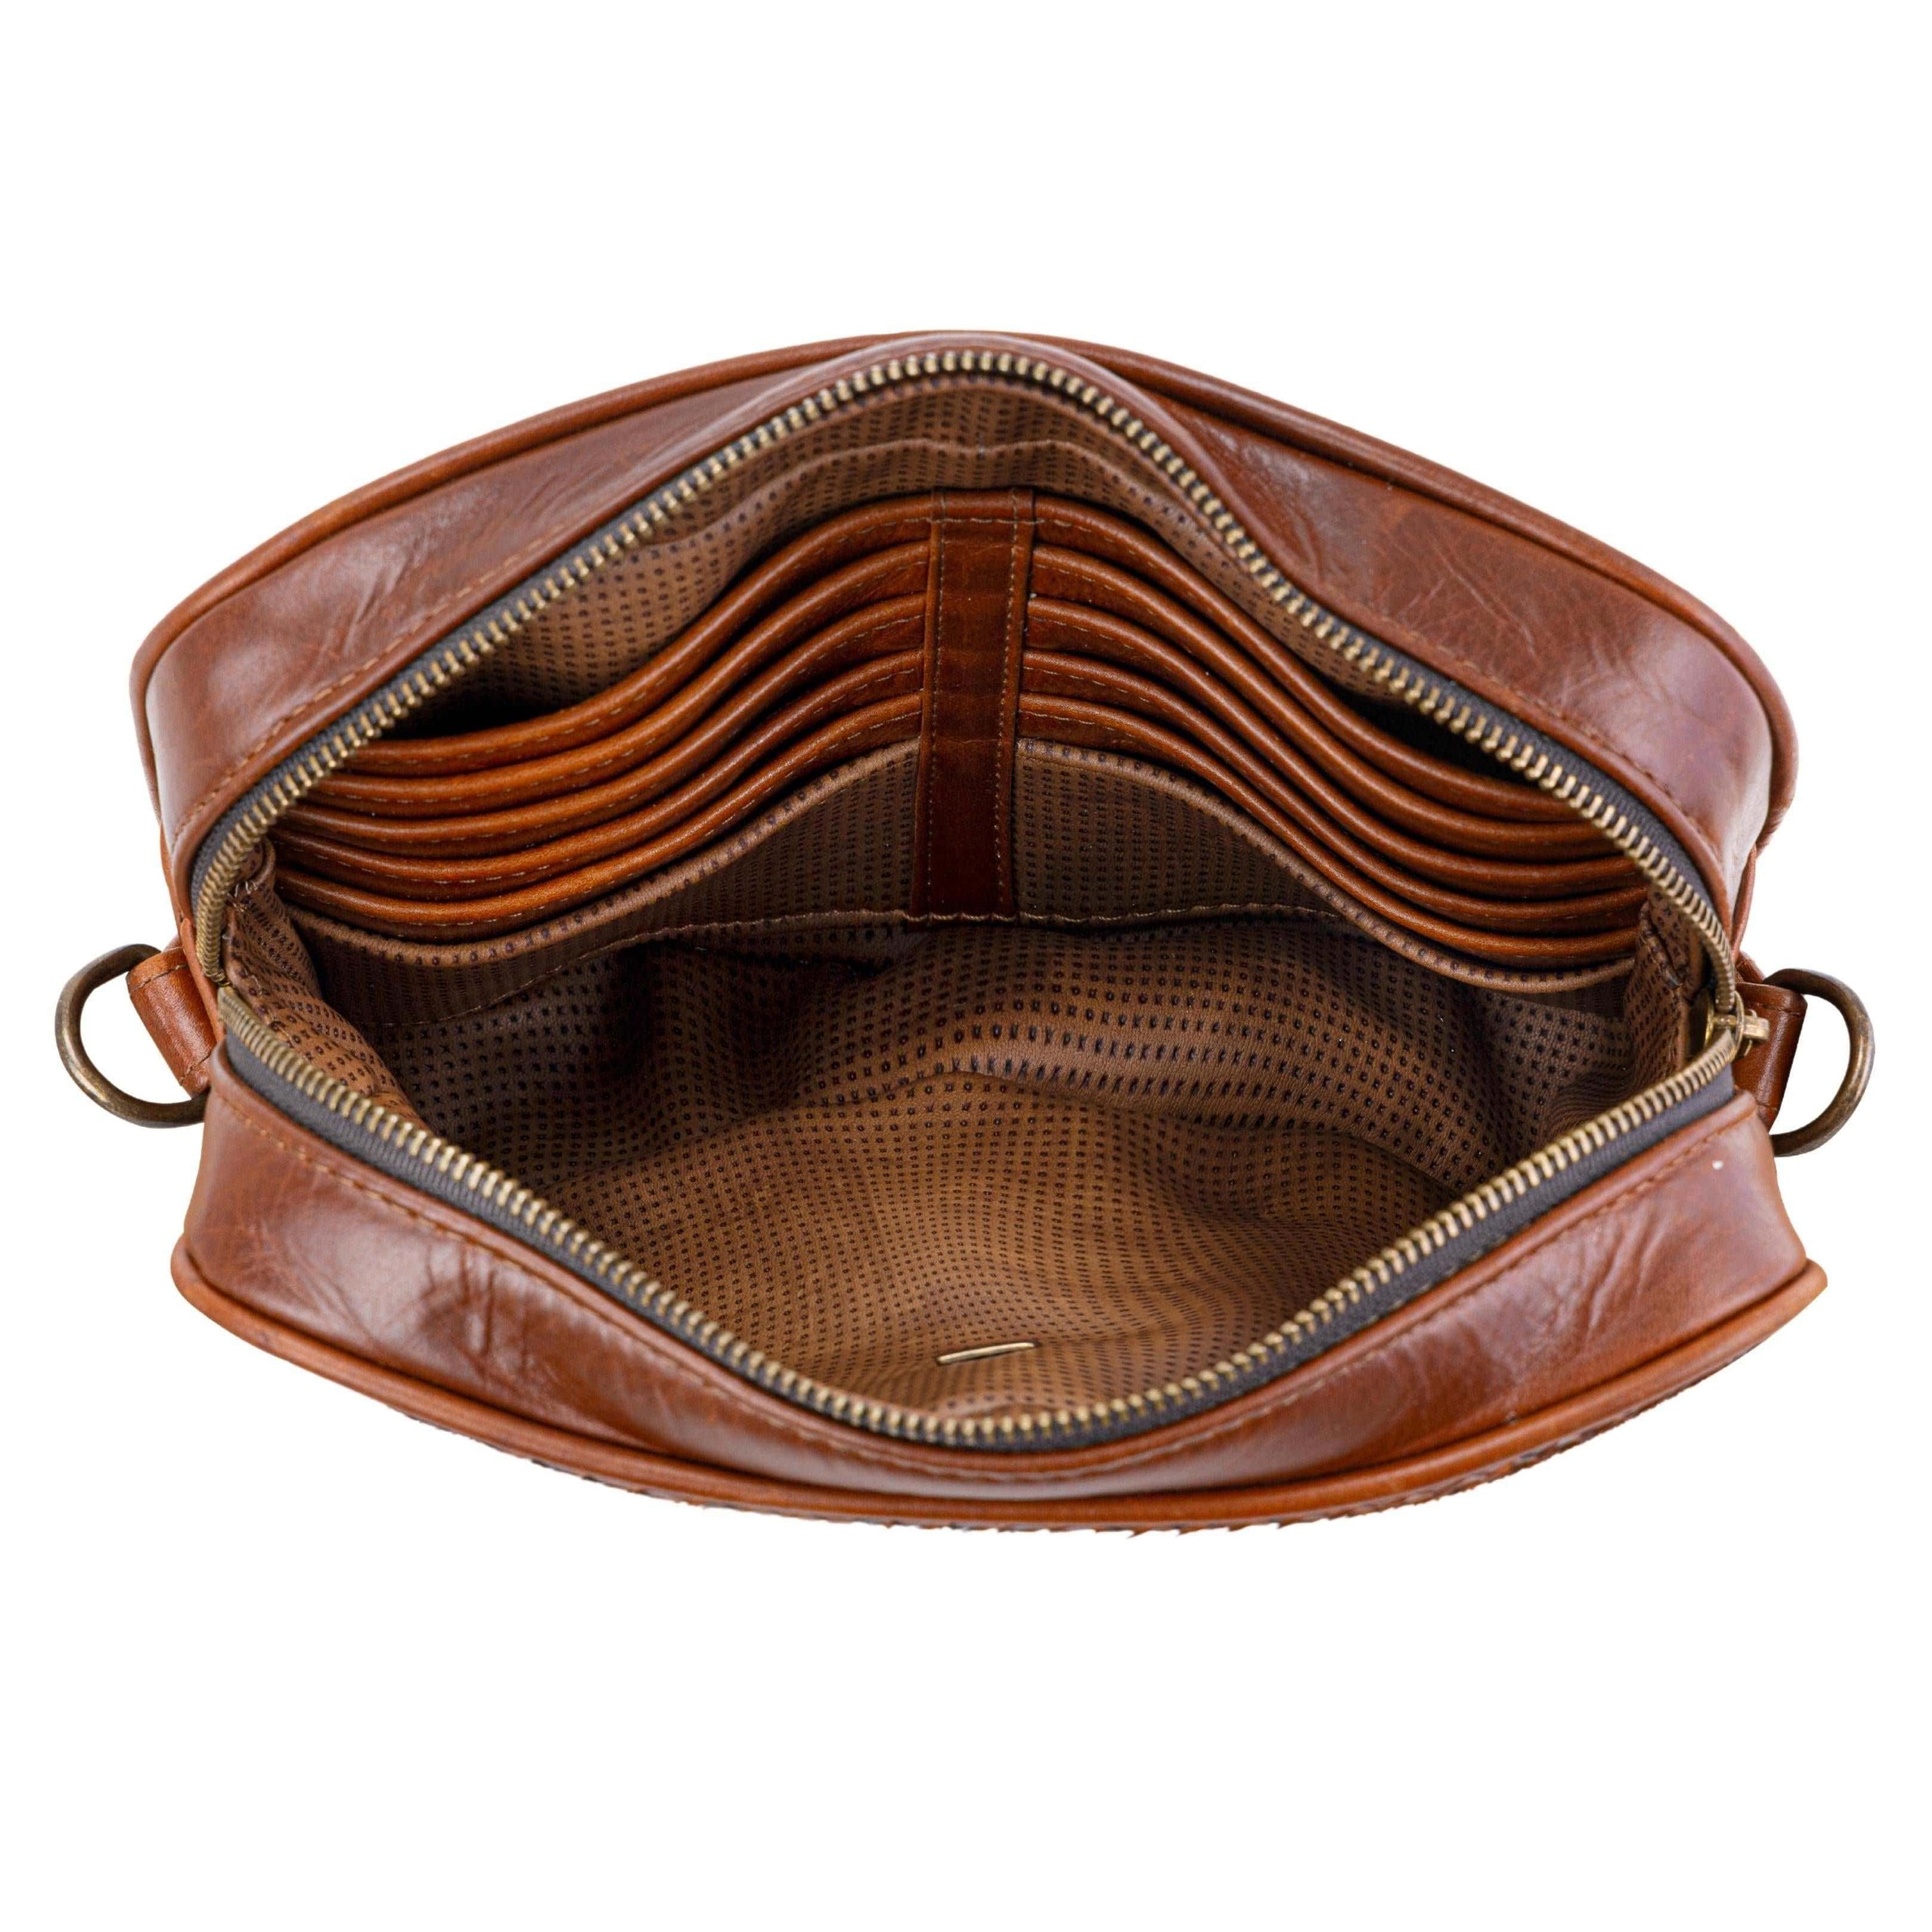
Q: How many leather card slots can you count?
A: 10